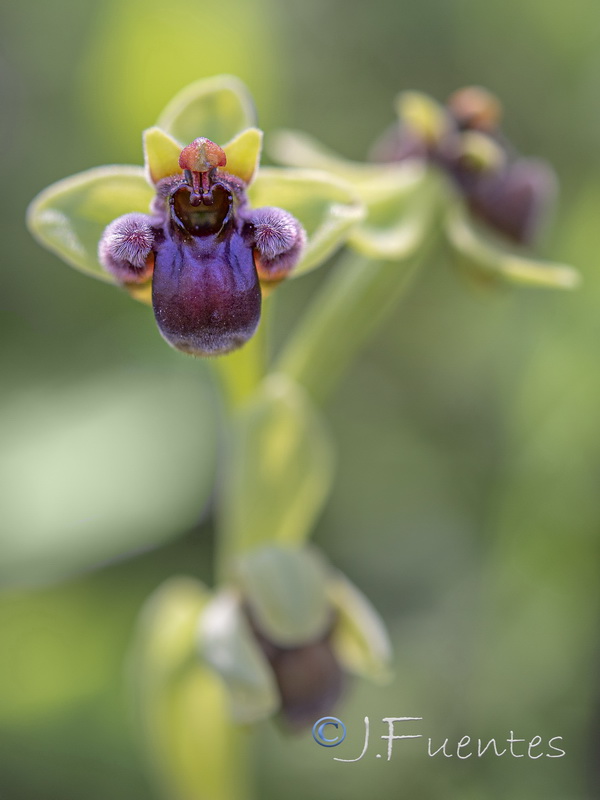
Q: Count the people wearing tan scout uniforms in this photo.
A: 0